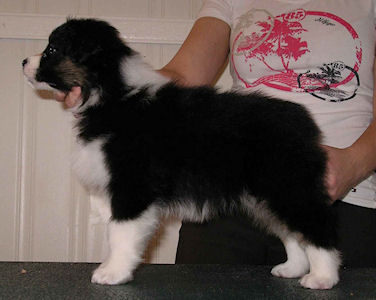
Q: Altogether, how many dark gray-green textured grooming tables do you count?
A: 1